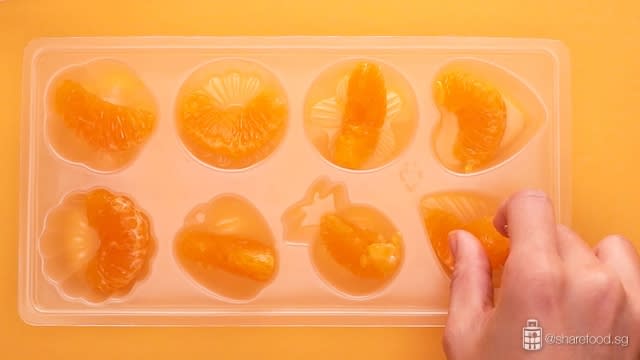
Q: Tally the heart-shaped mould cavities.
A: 1